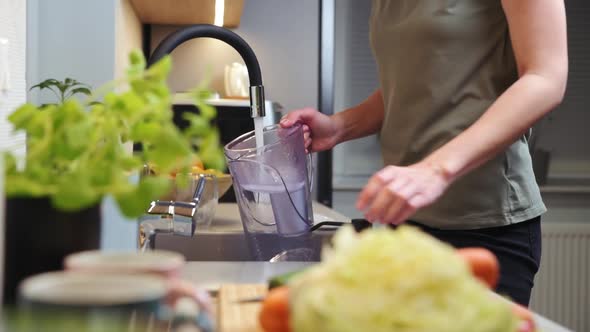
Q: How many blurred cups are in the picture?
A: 2